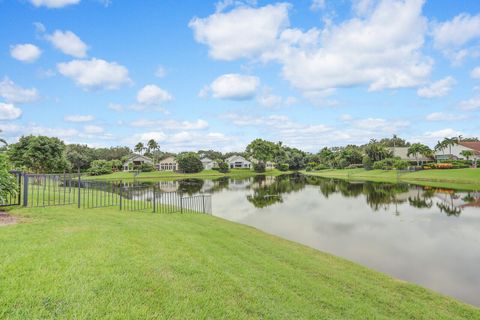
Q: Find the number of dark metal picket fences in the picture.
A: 1